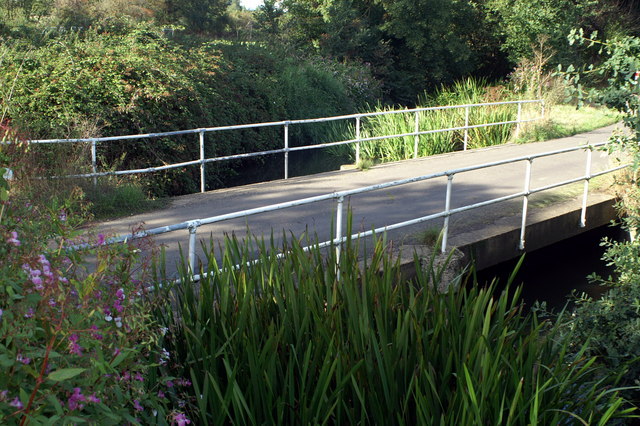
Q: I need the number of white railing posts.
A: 13